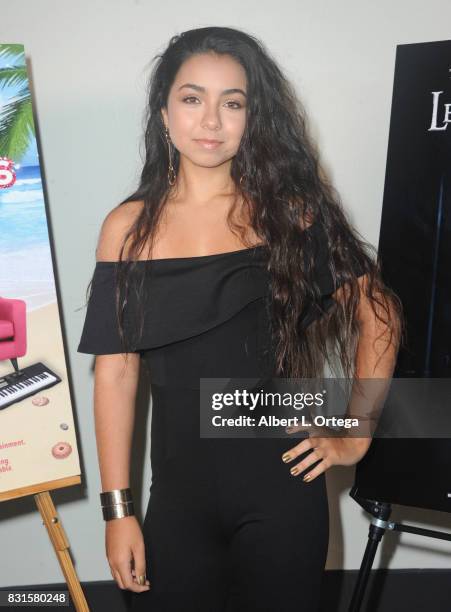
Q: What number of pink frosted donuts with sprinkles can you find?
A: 2